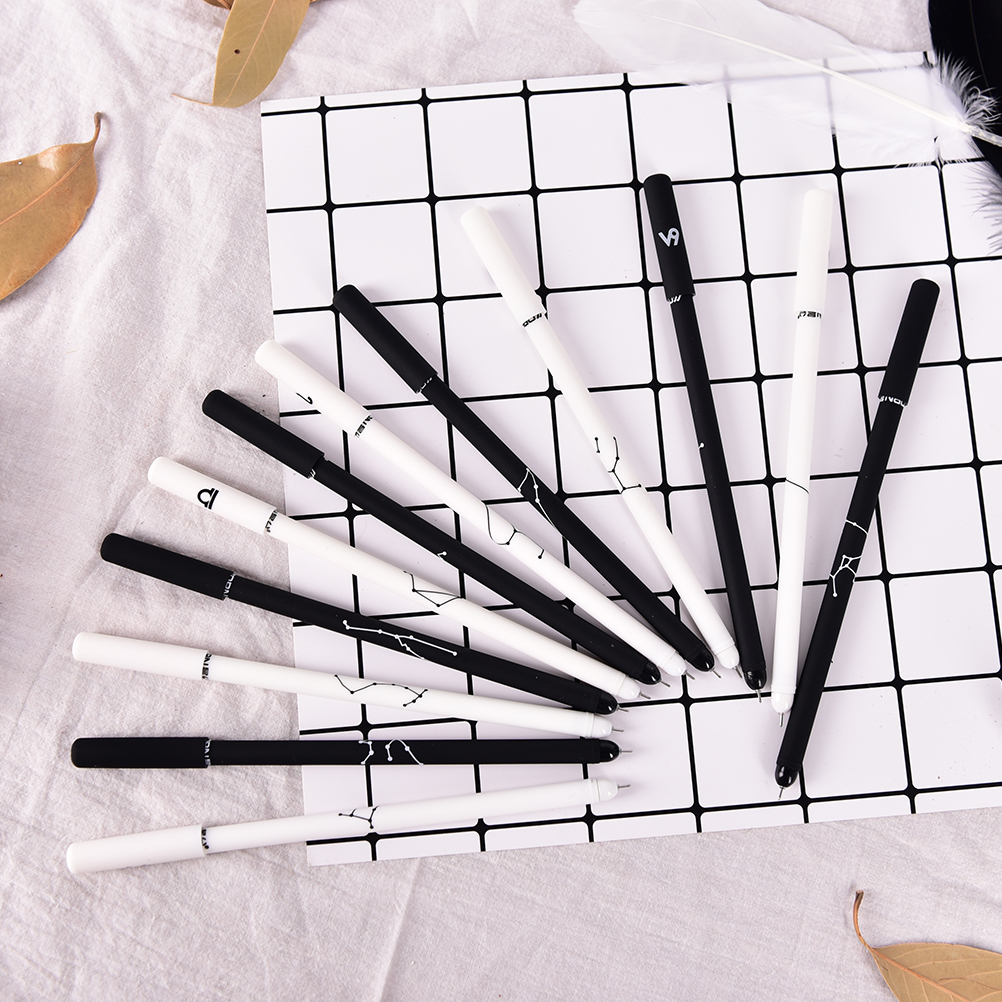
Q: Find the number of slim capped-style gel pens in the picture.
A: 12